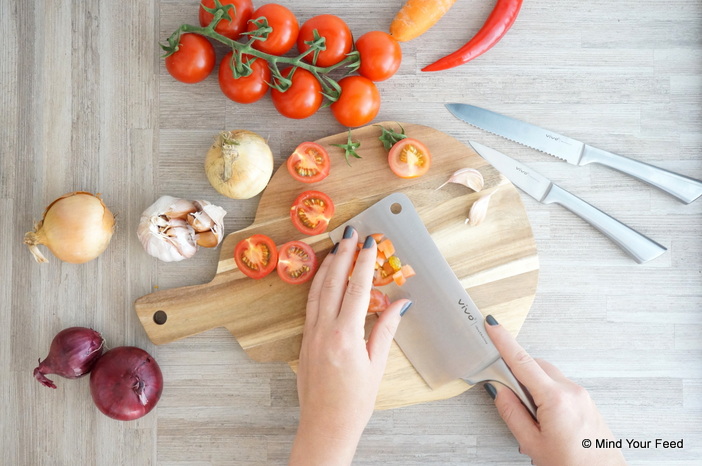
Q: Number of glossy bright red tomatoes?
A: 8